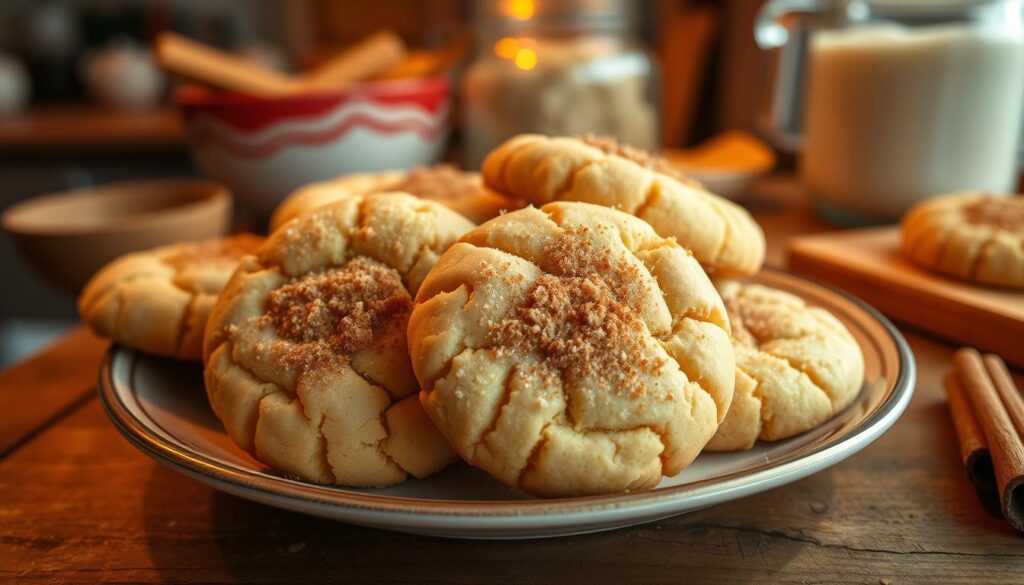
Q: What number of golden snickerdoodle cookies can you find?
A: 7